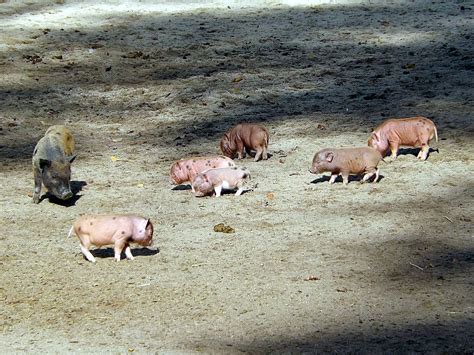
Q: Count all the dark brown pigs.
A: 1